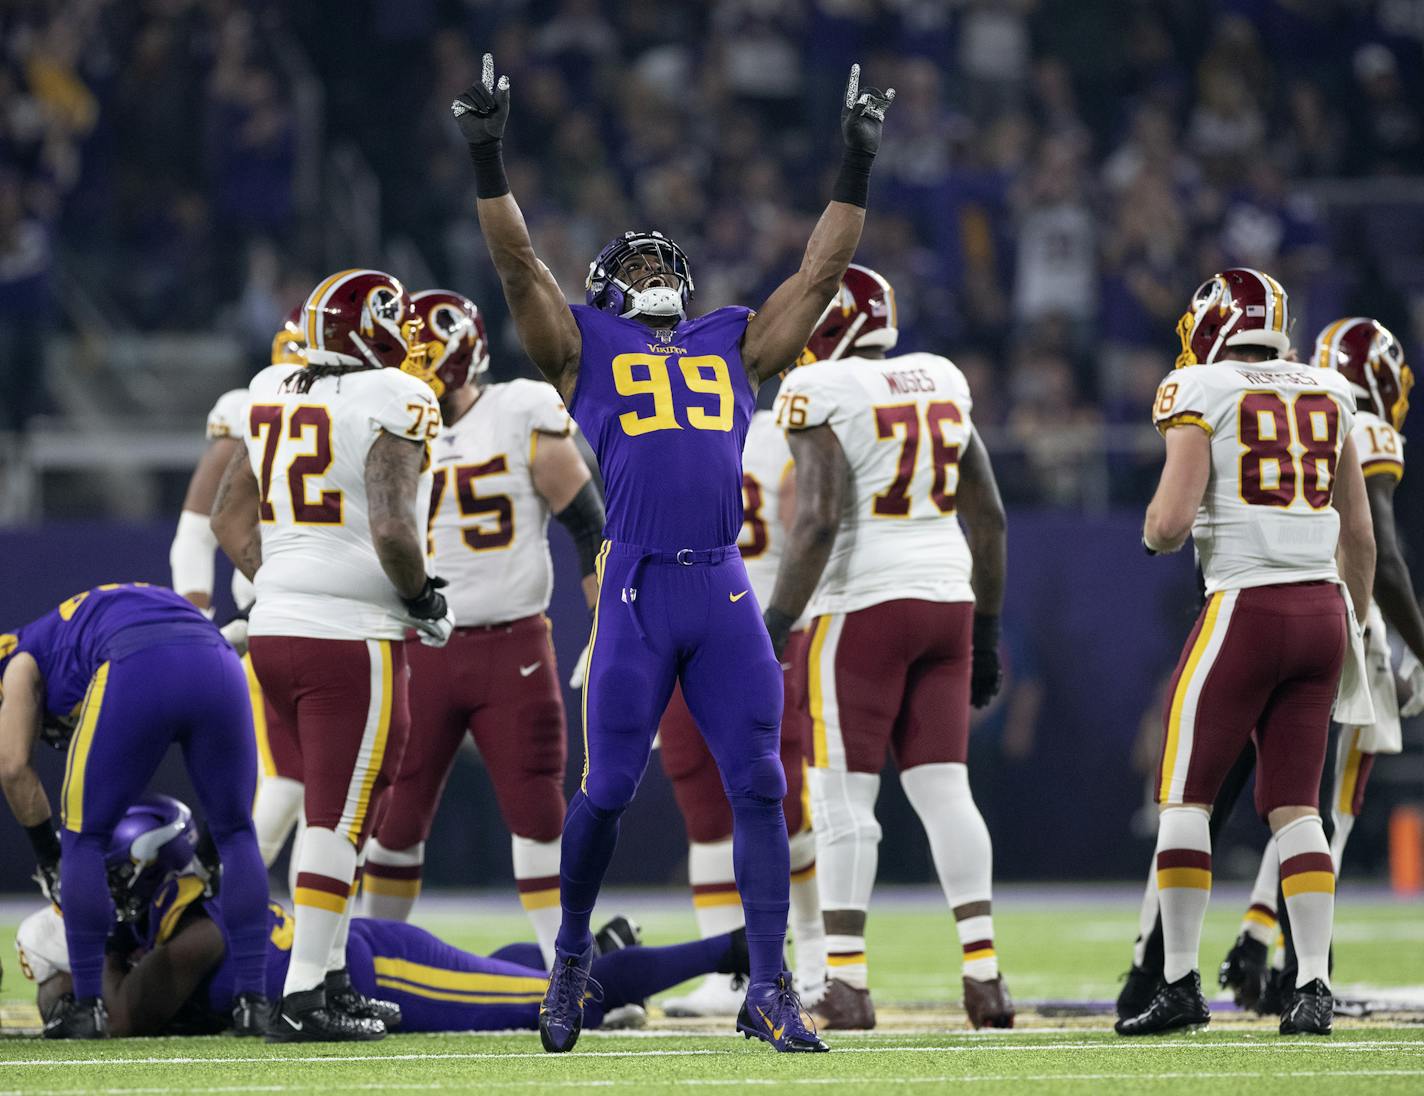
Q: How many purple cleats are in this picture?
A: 2